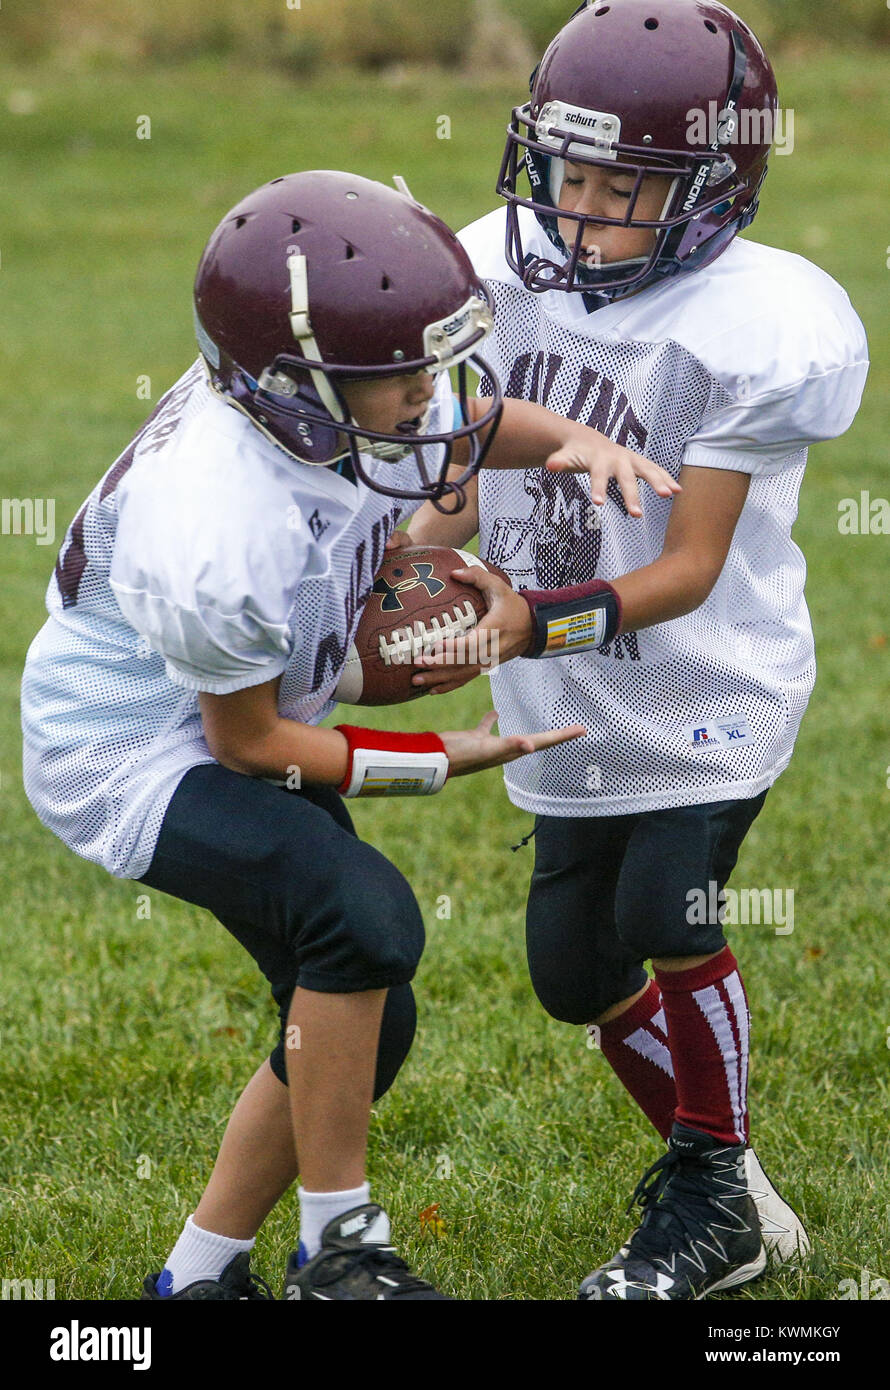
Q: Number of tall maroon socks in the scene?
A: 2